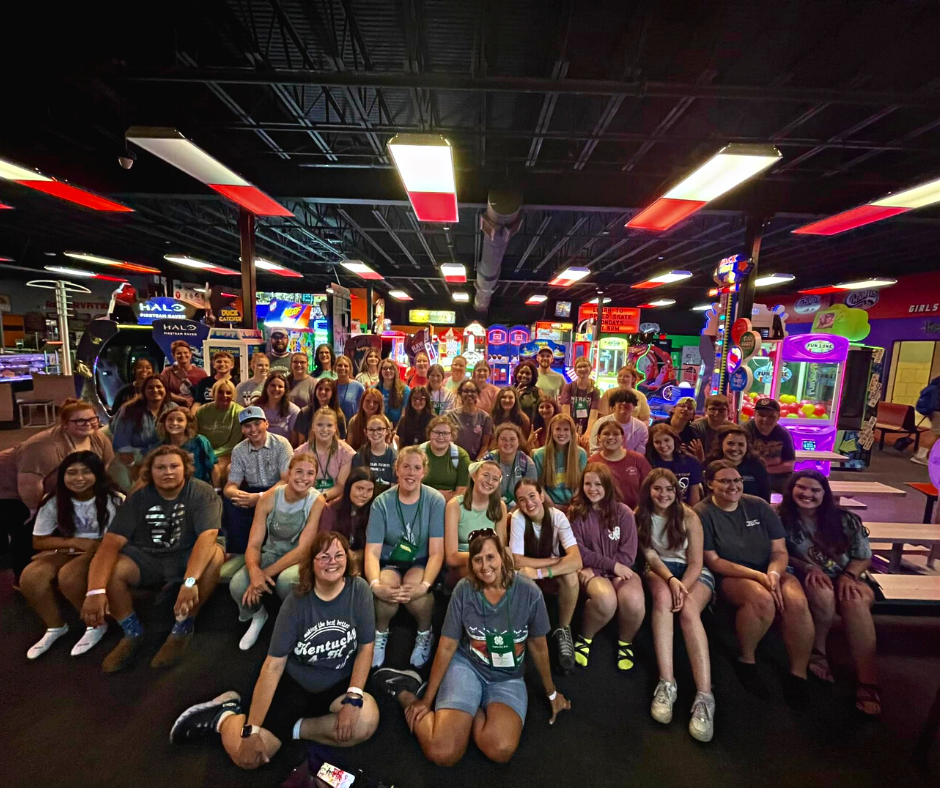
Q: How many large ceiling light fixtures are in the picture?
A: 5